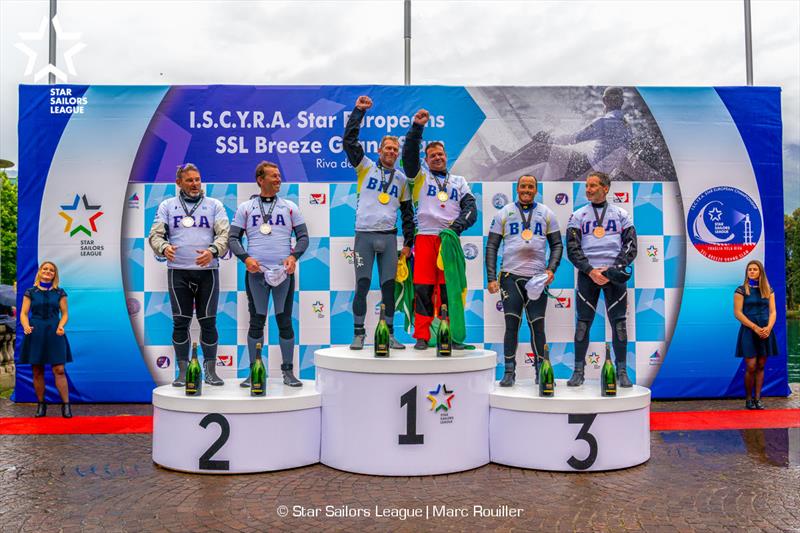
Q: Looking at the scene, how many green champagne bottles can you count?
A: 6